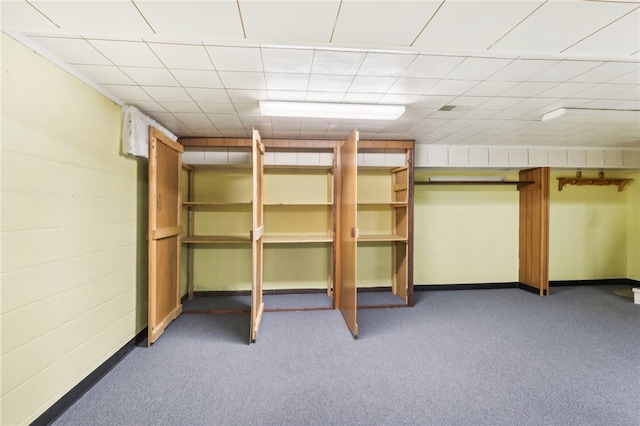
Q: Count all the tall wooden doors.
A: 3